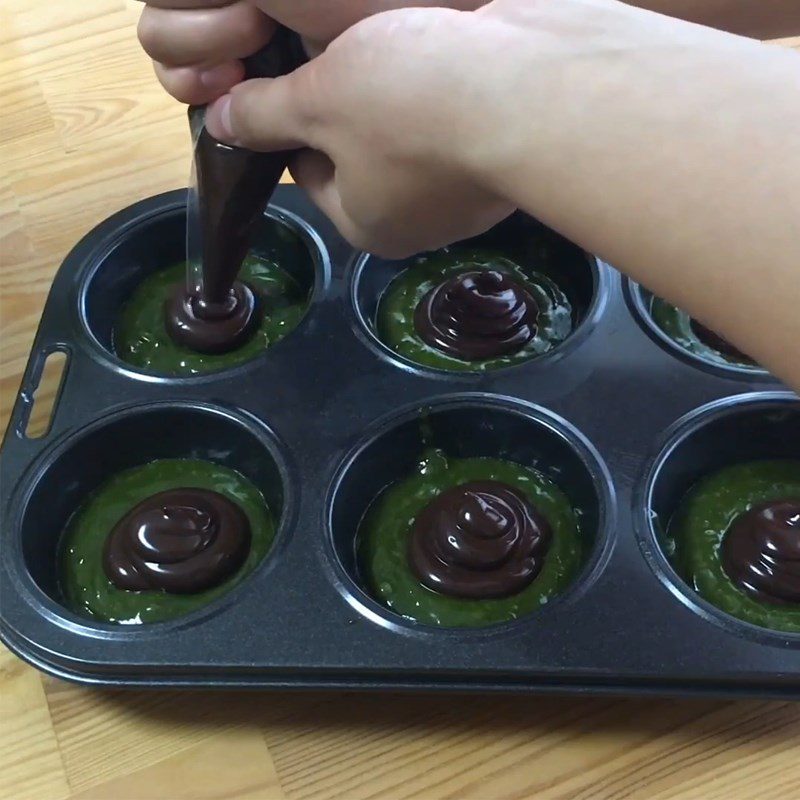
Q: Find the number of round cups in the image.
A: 6